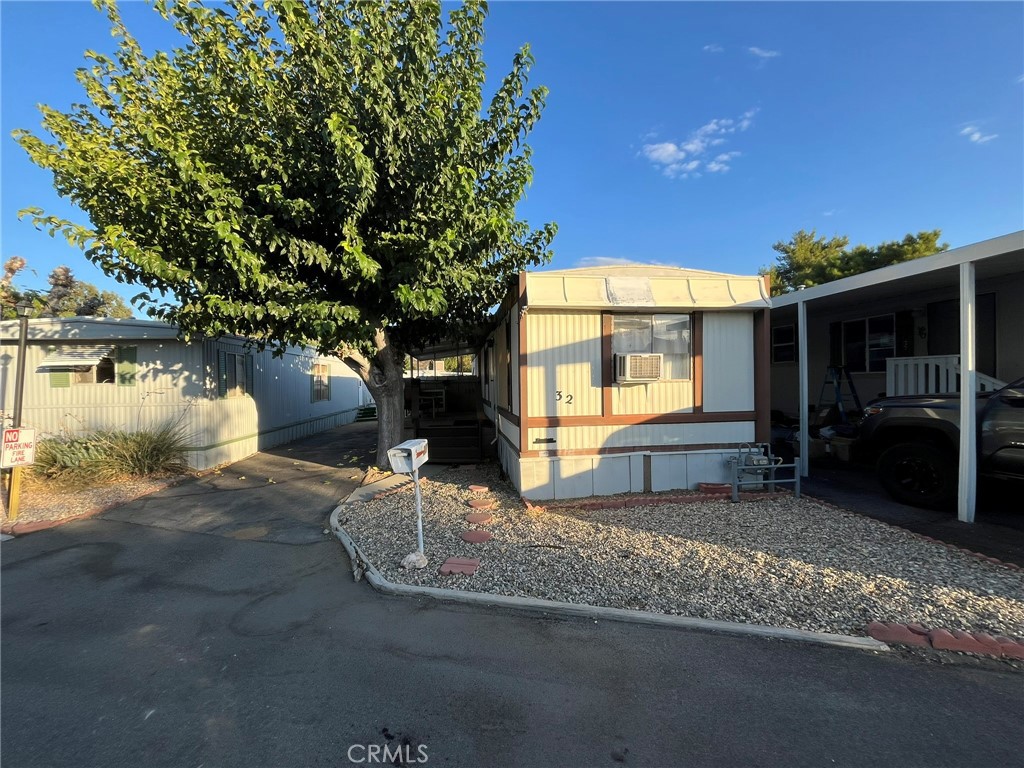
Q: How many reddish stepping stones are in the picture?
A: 5